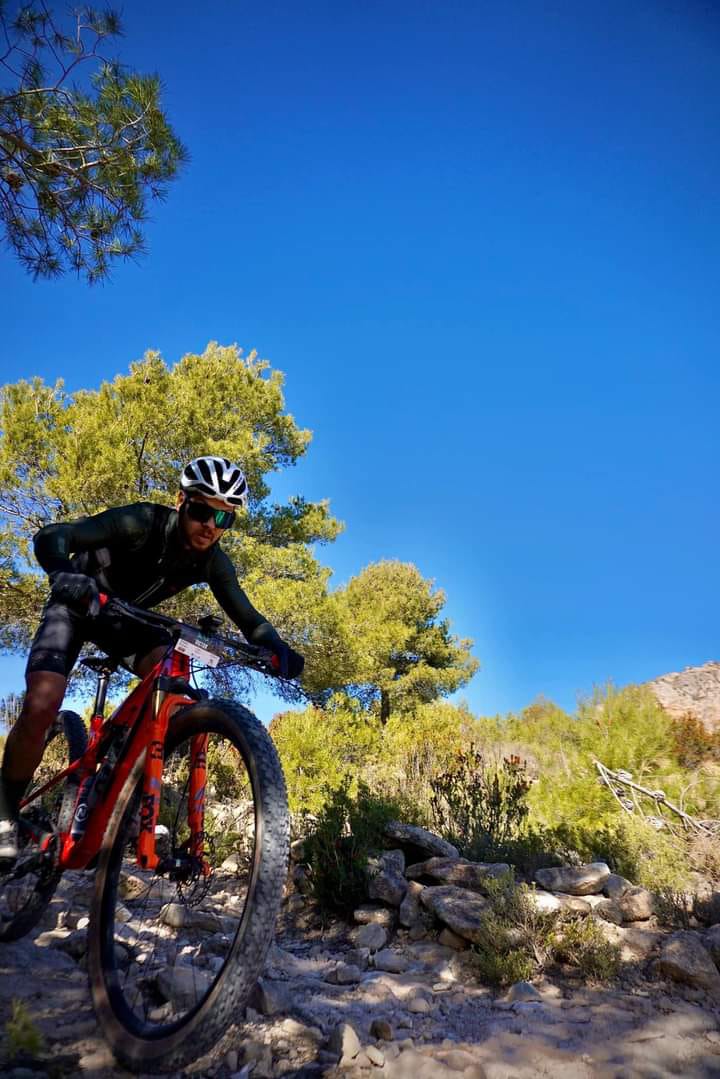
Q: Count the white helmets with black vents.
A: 1